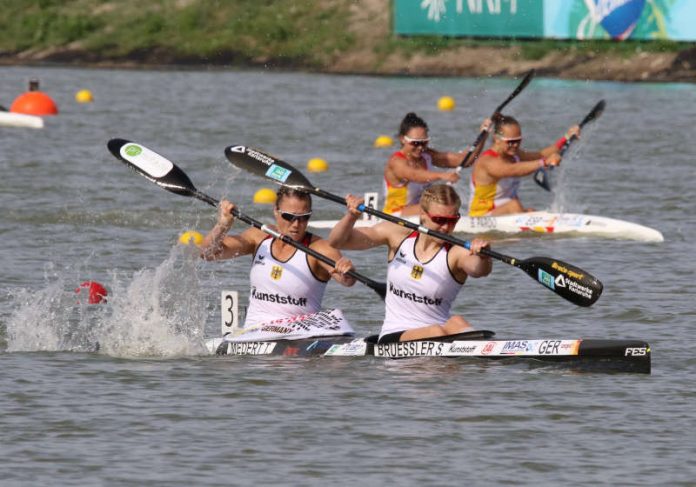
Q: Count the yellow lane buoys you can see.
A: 6